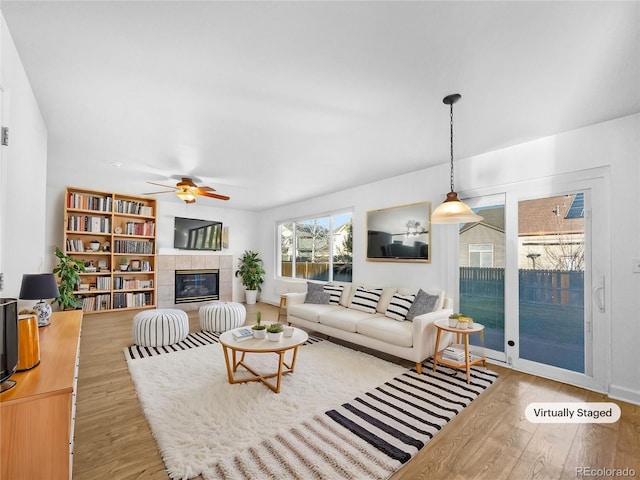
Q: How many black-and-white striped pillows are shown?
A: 3